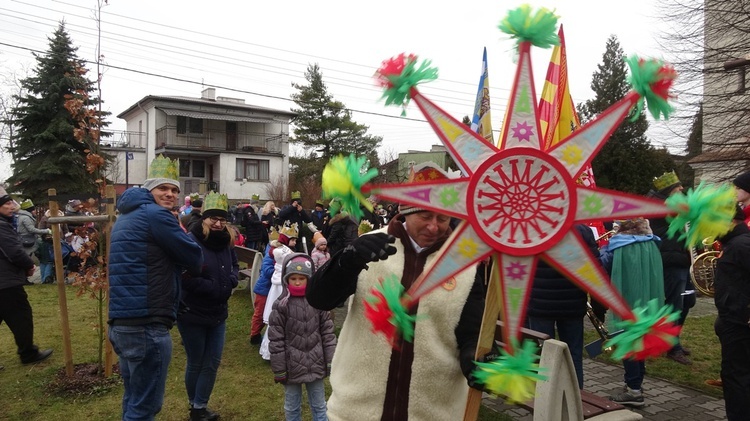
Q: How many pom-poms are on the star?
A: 8